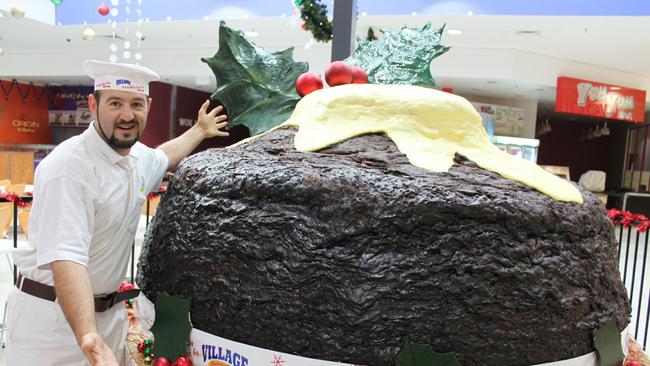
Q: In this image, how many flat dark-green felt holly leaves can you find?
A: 3